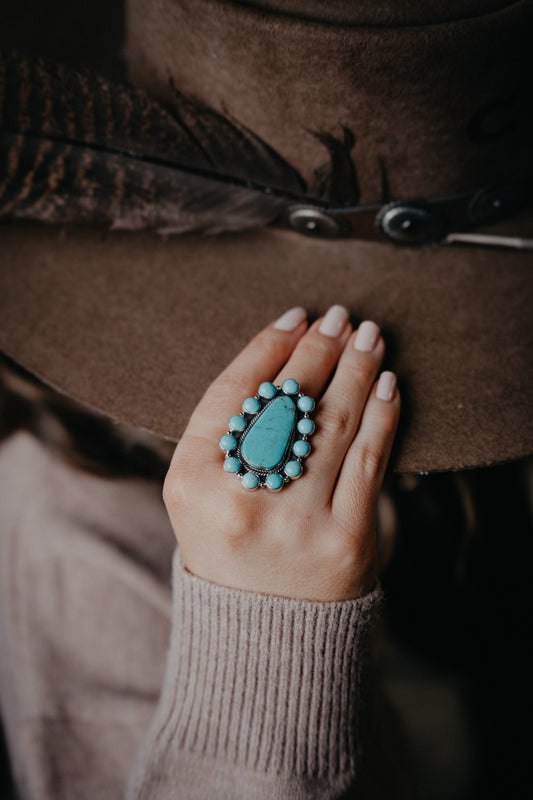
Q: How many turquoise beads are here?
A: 12